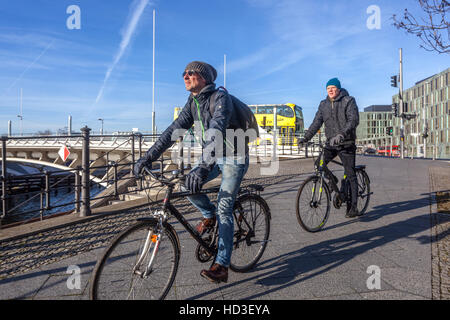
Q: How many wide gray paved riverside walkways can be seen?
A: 1